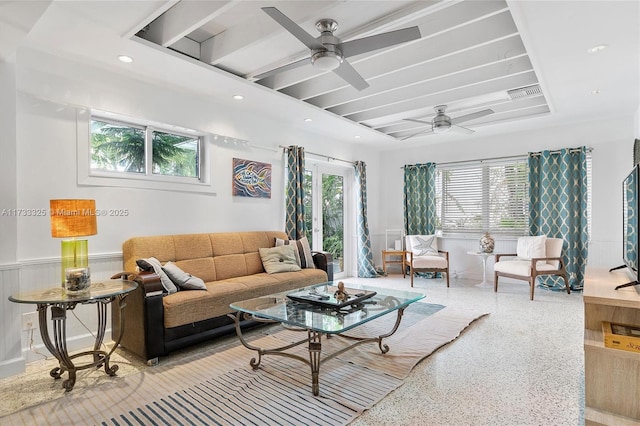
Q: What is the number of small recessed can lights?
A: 6